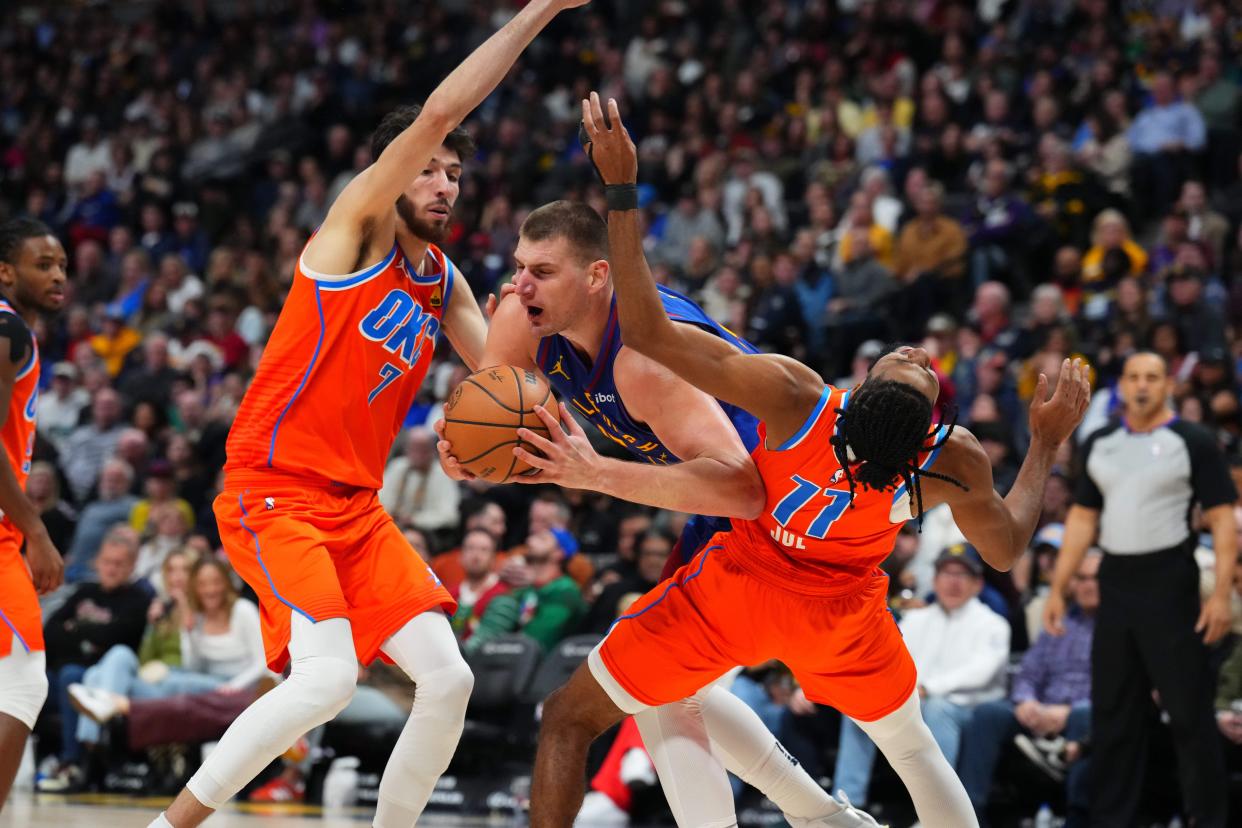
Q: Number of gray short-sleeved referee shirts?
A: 1